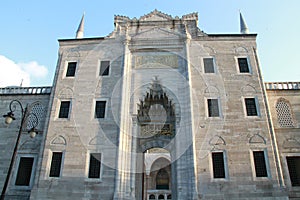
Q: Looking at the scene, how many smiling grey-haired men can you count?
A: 0